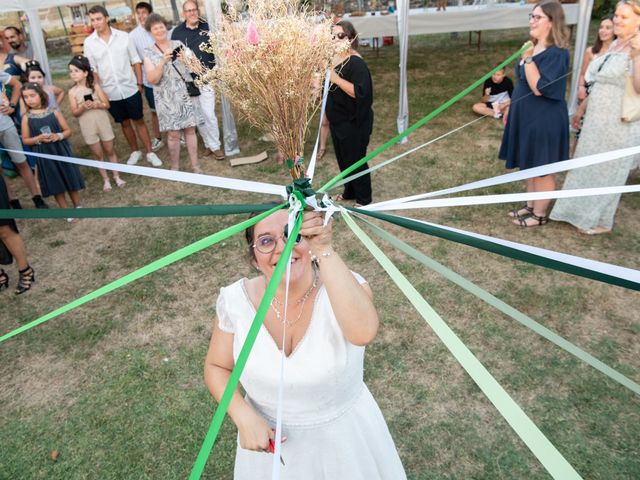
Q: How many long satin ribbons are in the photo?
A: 14